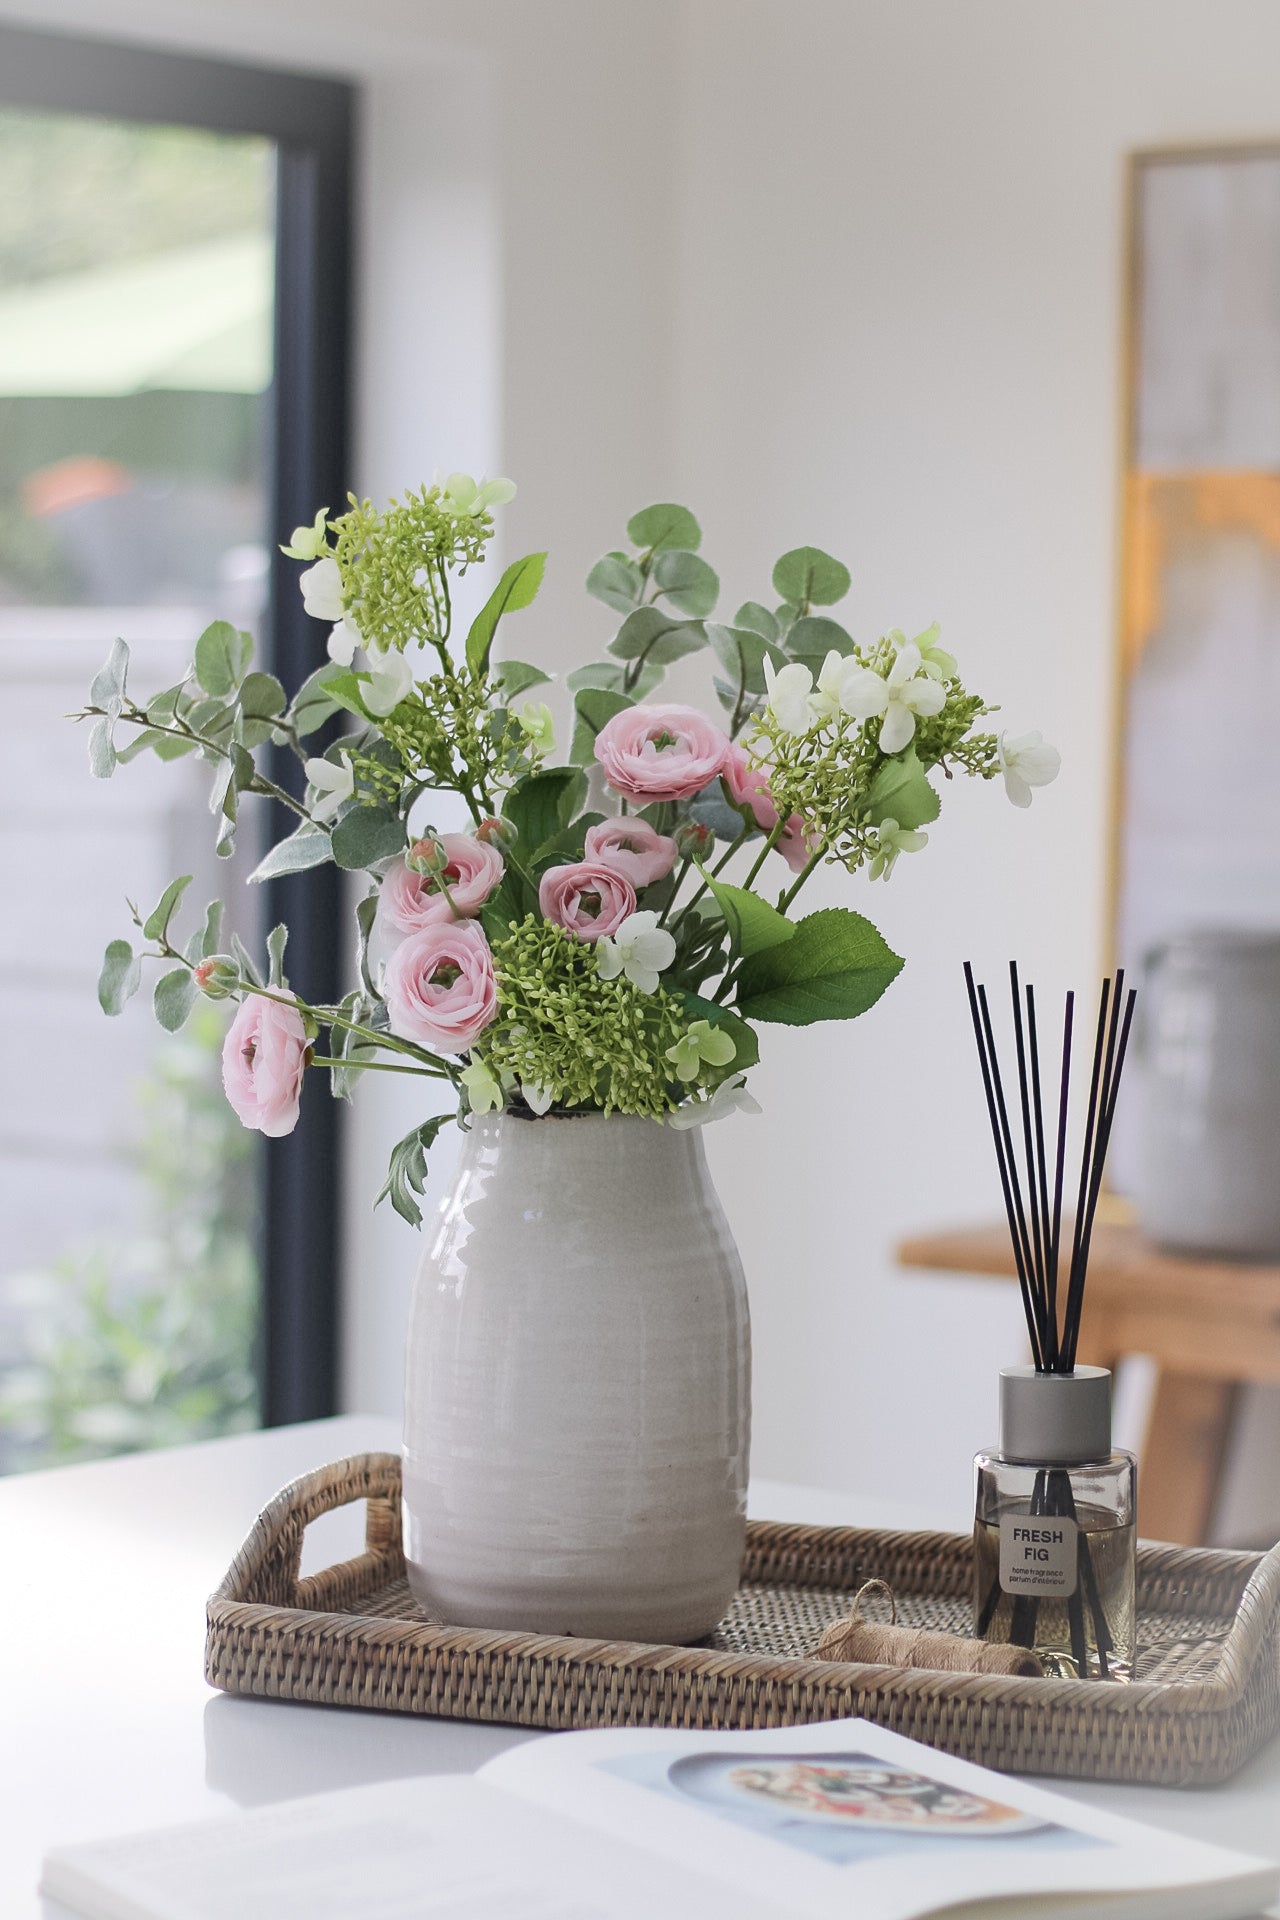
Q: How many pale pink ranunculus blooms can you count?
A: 7